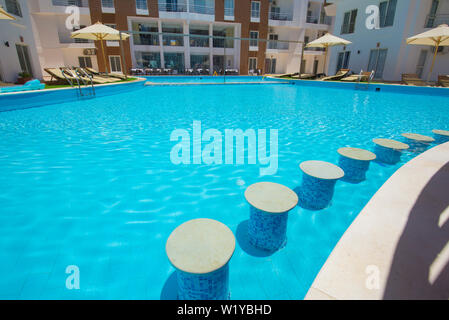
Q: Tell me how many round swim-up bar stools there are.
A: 7